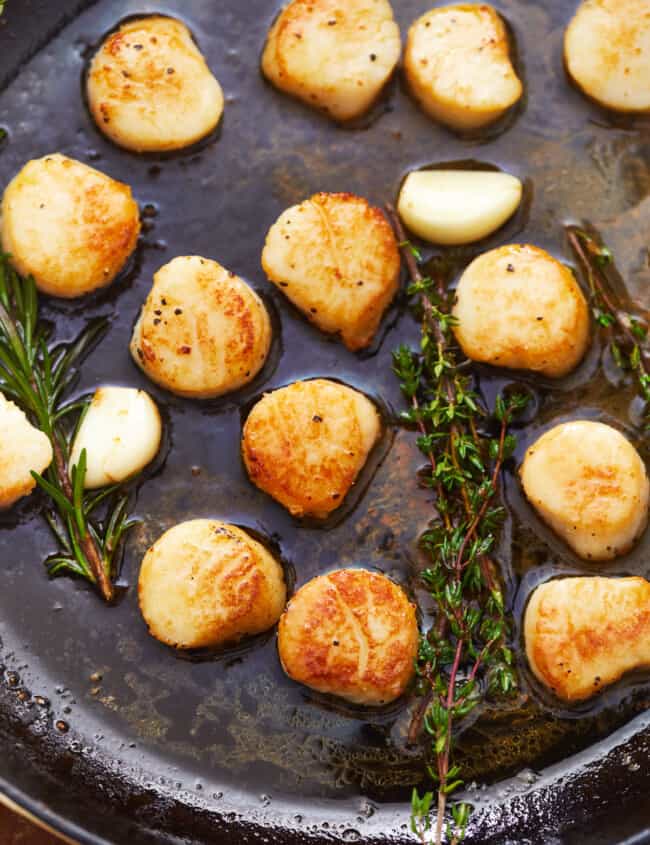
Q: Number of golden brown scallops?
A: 14